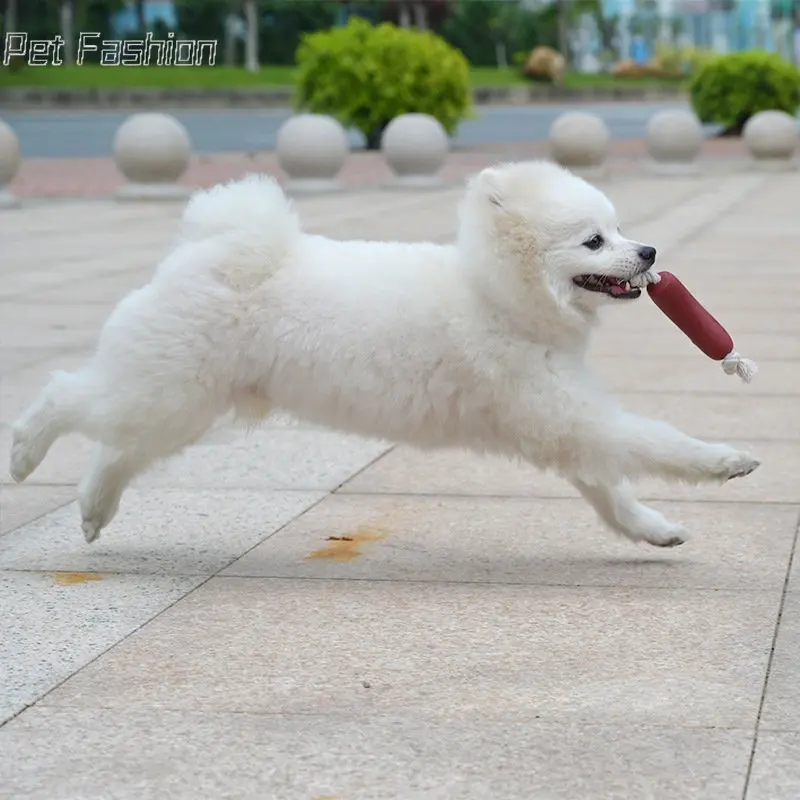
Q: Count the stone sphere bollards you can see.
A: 7